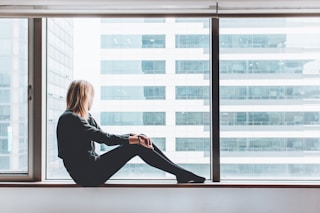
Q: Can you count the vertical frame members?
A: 2